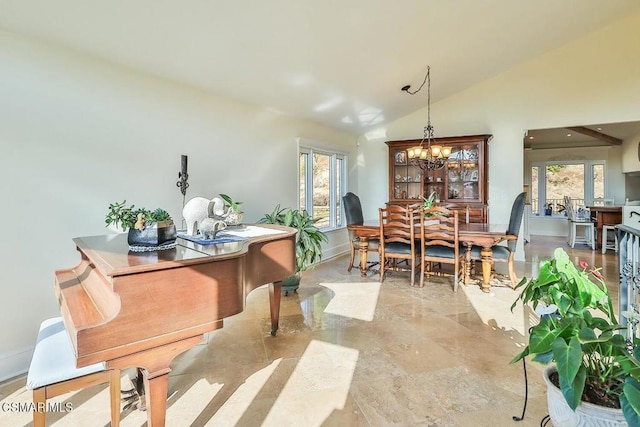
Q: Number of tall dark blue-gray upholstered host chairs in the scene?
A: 2